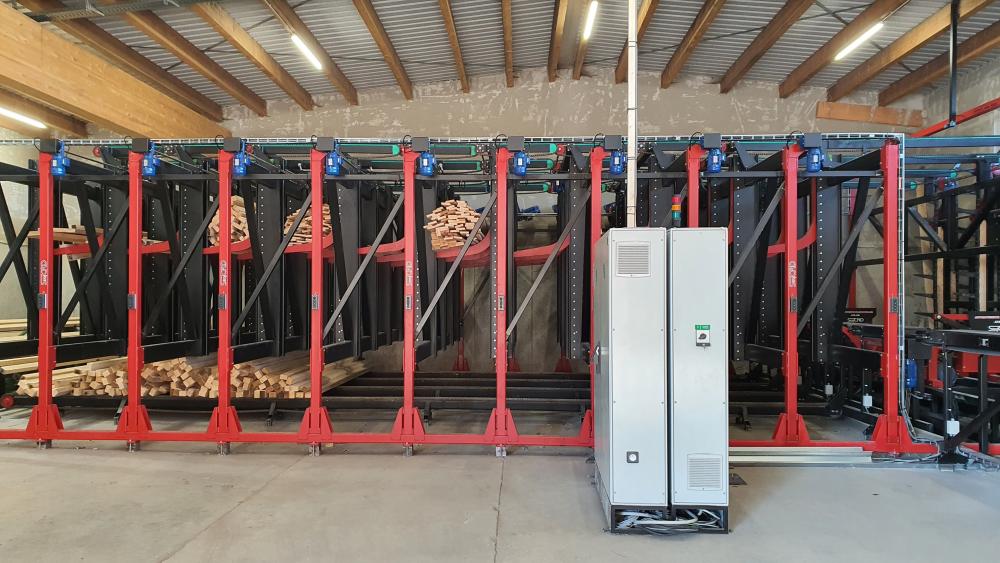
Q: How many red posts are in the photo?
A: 10